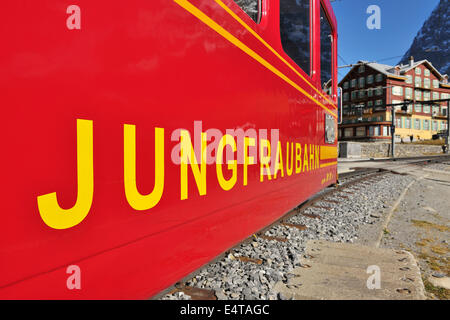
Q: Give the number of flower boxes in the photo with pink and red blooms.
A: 0